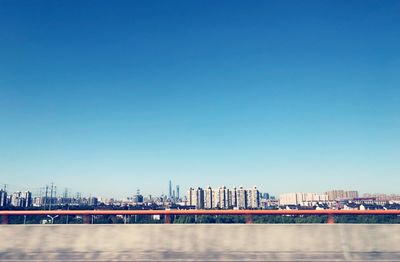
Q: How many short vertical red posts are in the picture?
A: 5